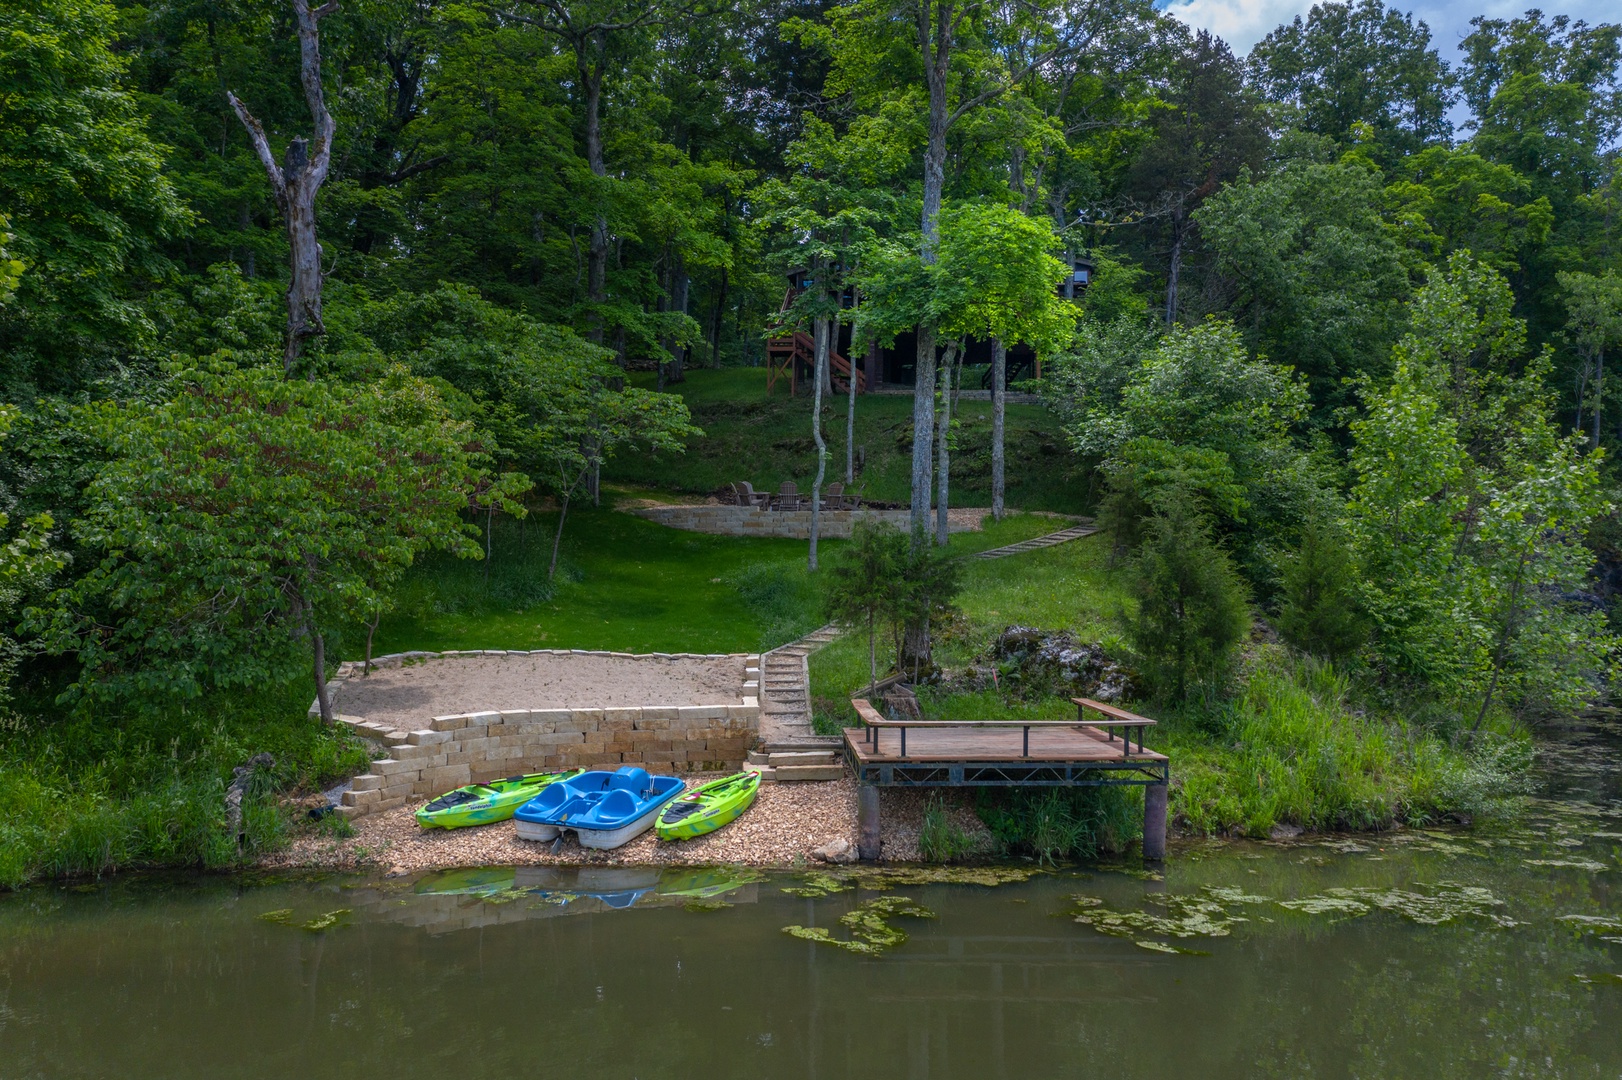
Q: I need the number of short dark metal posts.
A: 9